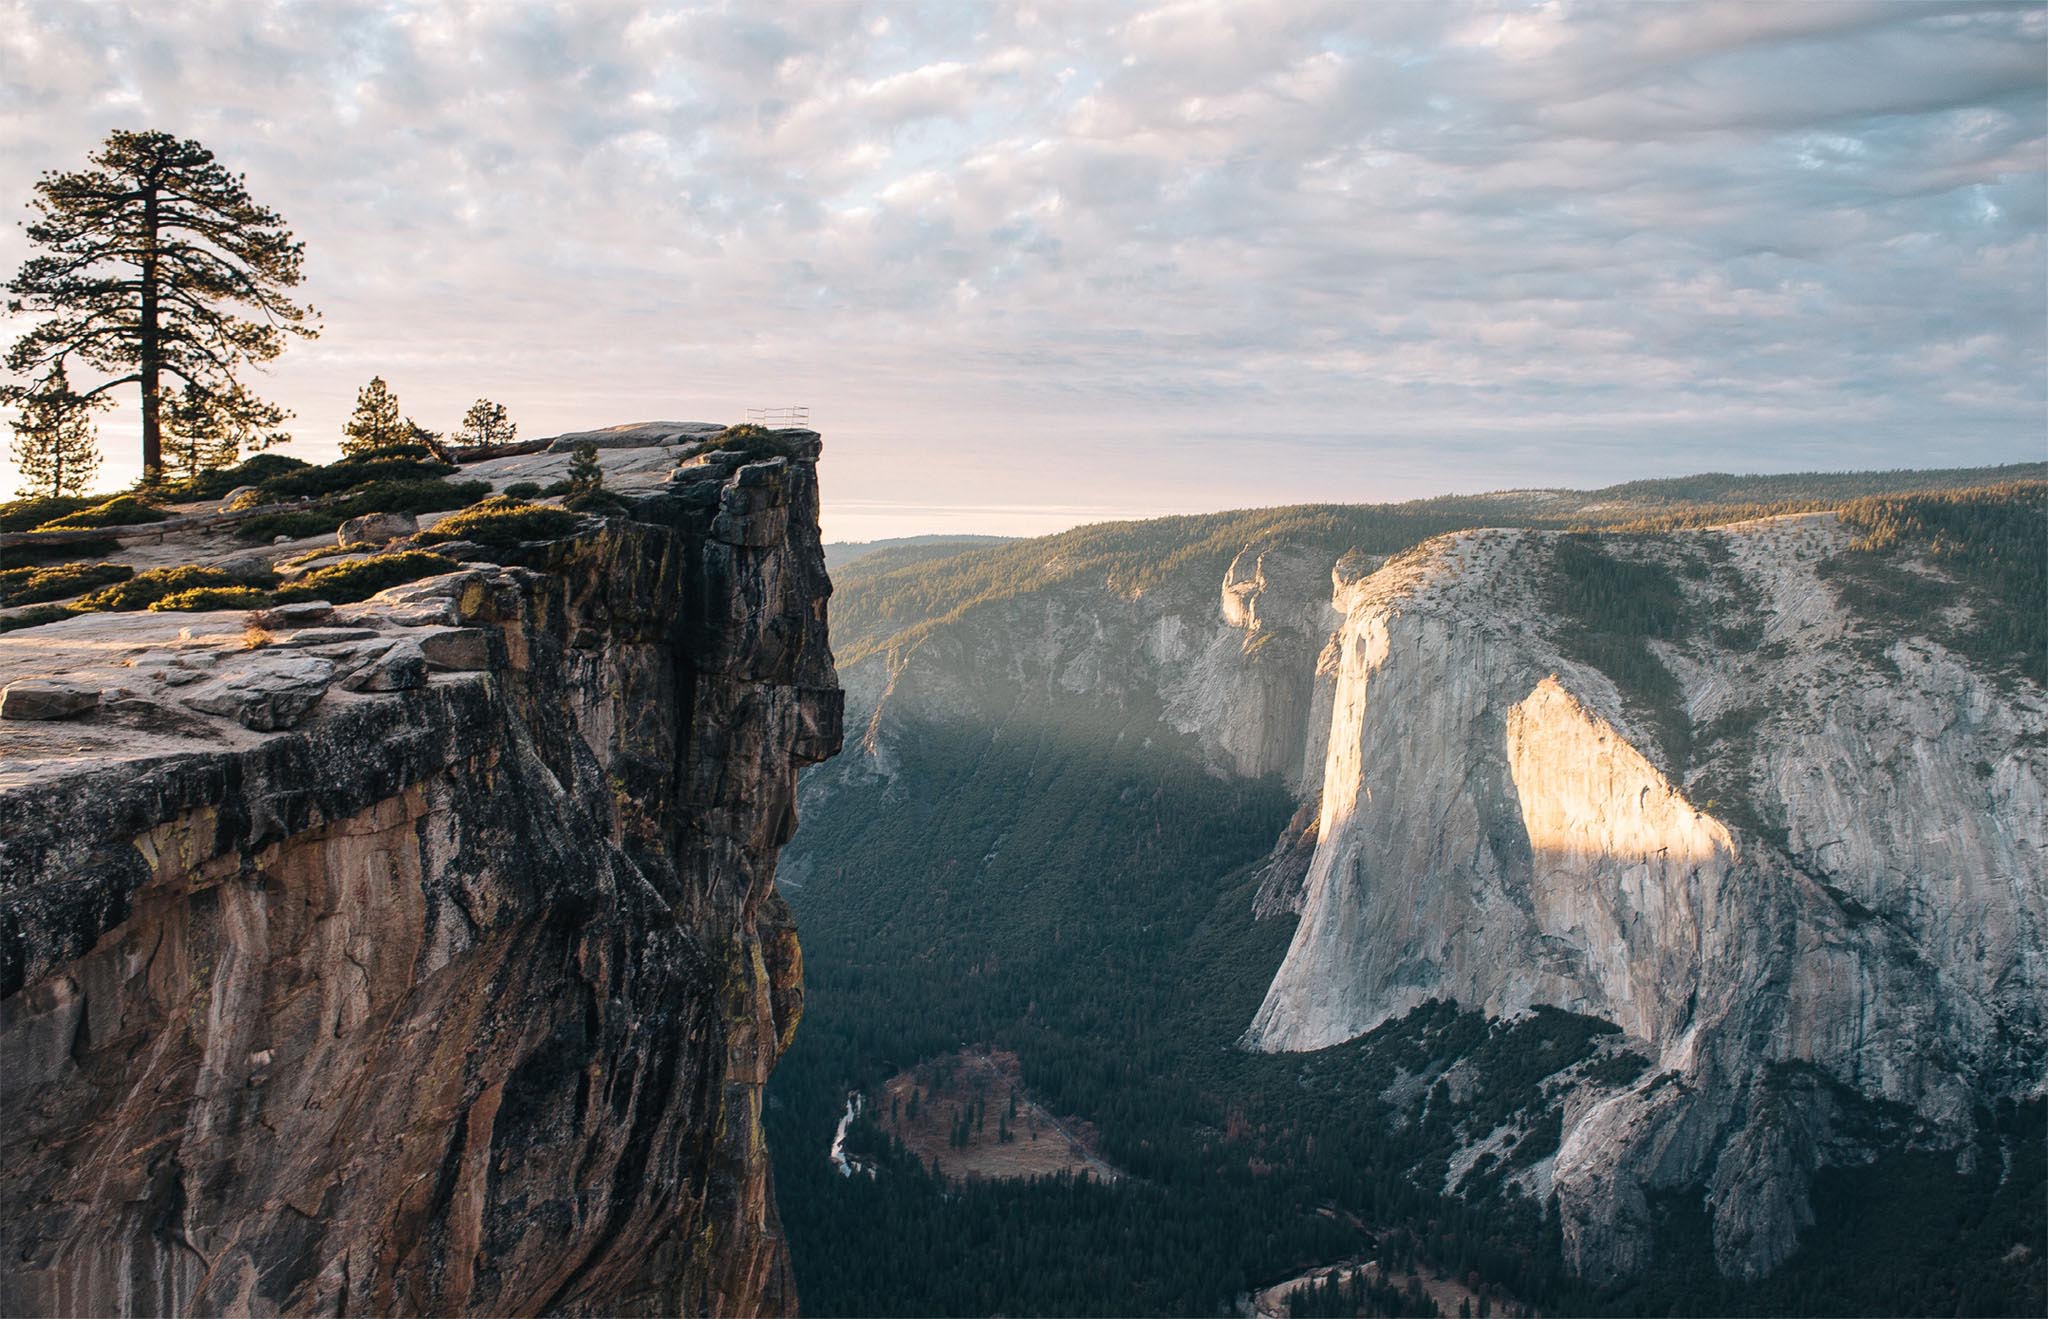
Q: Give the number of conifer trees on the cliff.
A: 6